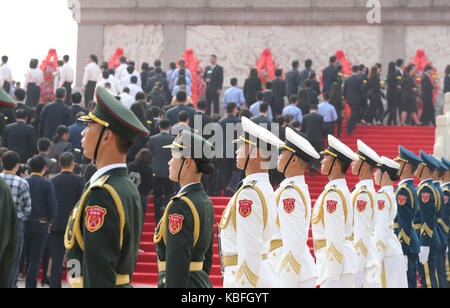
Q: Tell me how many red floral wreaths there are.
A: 6